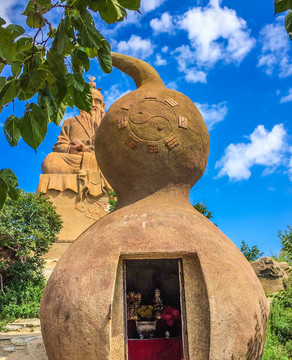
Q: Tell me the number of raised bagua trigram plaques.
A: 8